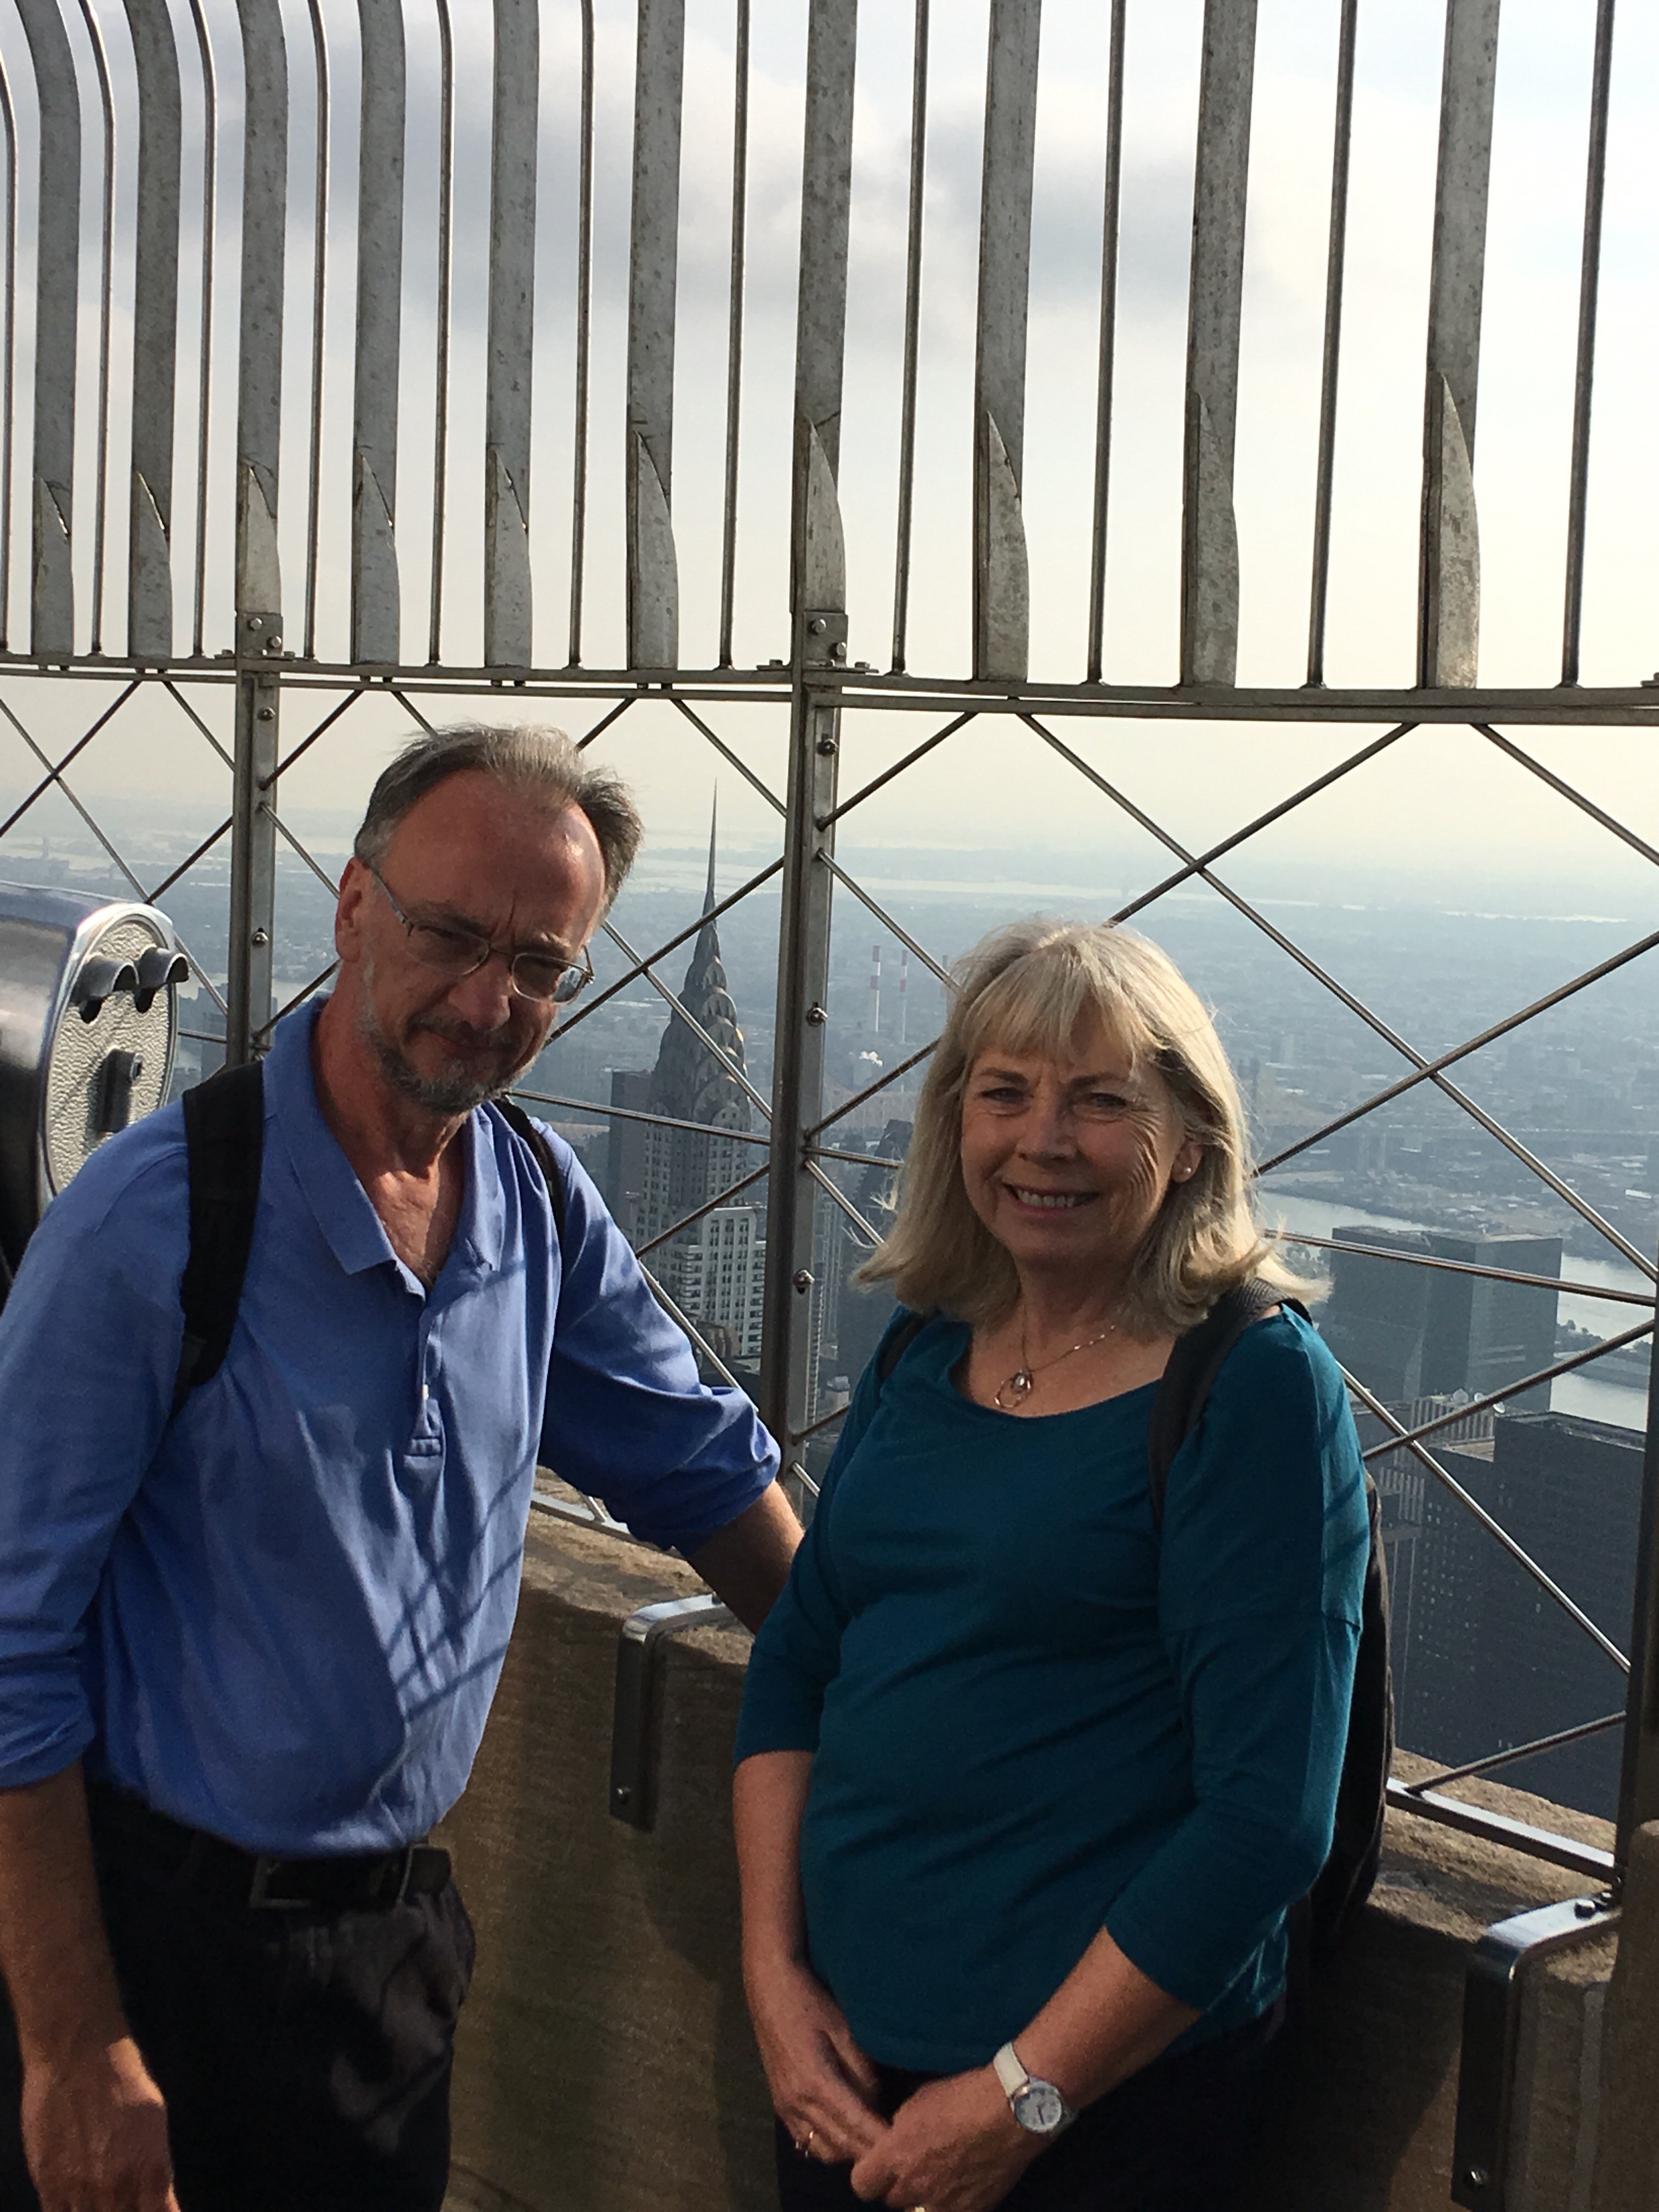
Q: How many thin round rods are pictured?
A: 11